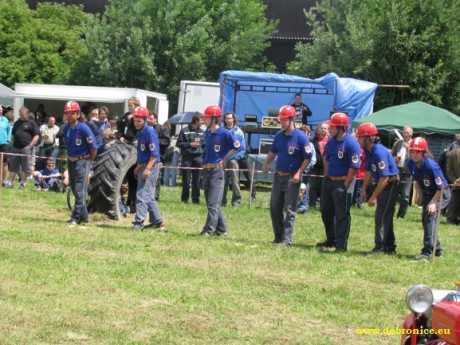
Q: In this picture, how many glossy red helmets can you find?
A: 7